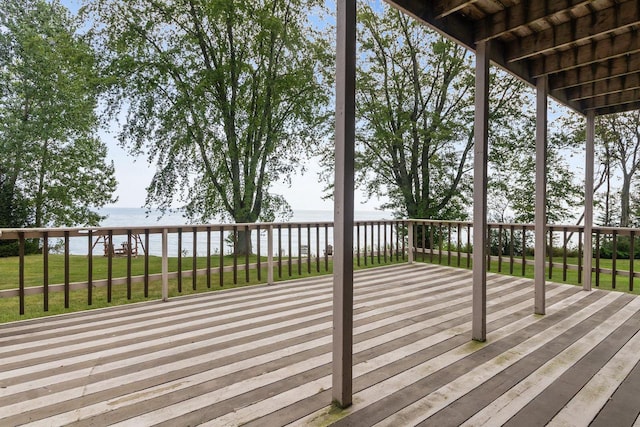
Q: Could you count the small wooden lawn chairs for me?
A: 2